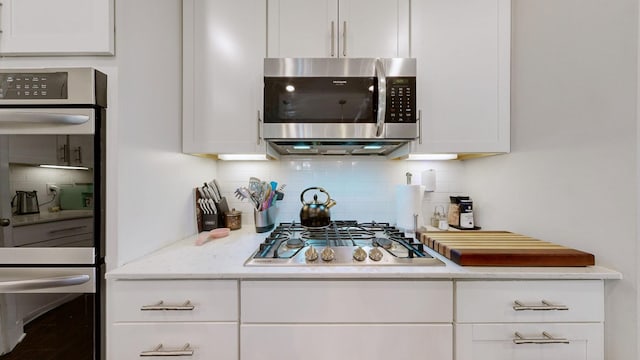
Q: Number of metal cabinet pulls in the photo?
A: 8